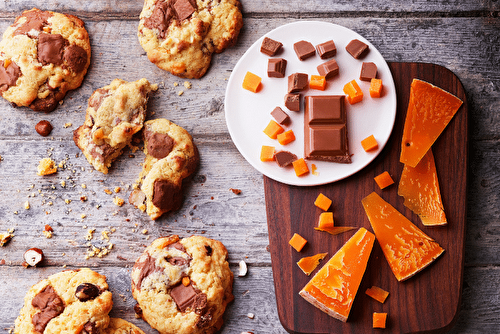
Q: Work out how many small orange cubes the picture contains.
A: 14